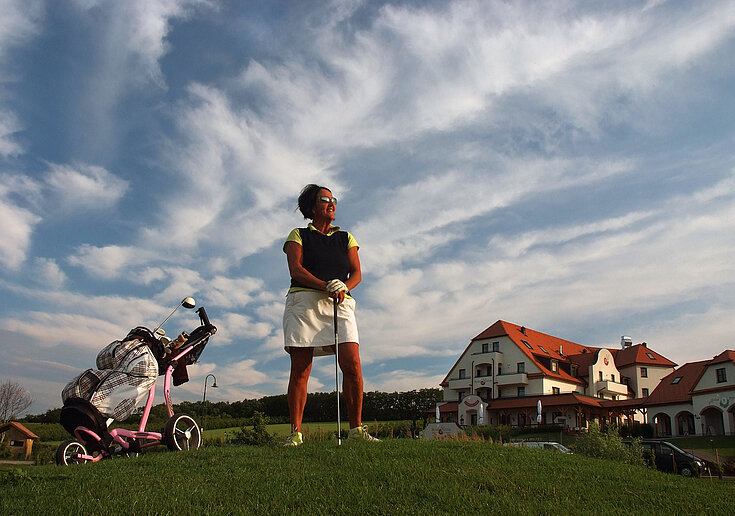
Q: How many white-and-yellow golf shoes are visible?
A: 2